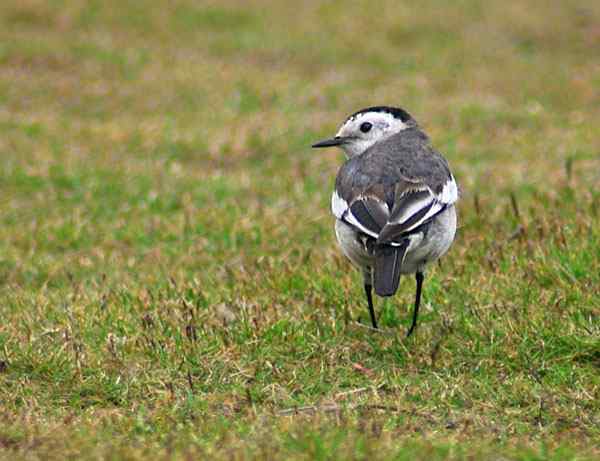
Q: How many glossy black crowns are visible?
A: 1